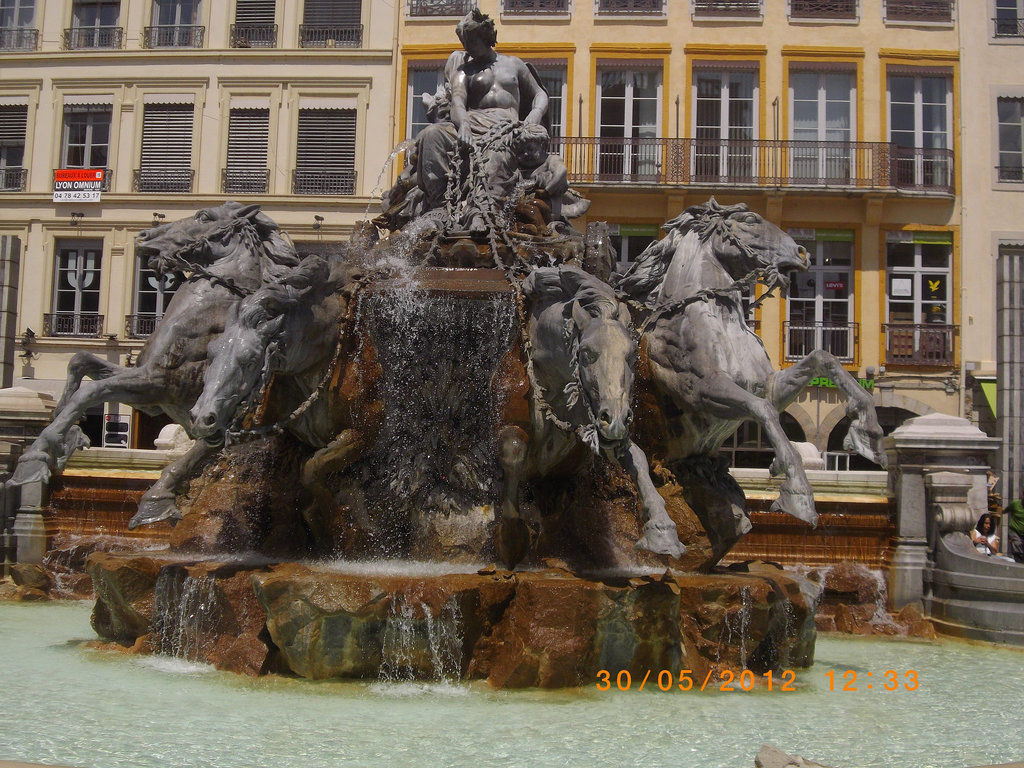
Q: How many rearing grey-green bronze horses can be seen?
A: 4